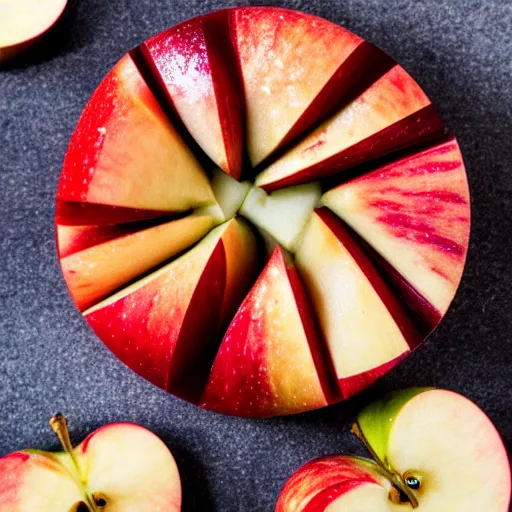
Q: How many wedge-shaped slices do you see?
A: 9